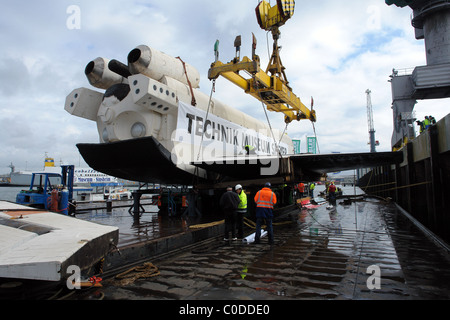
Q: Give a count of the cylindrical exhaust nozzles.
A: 2